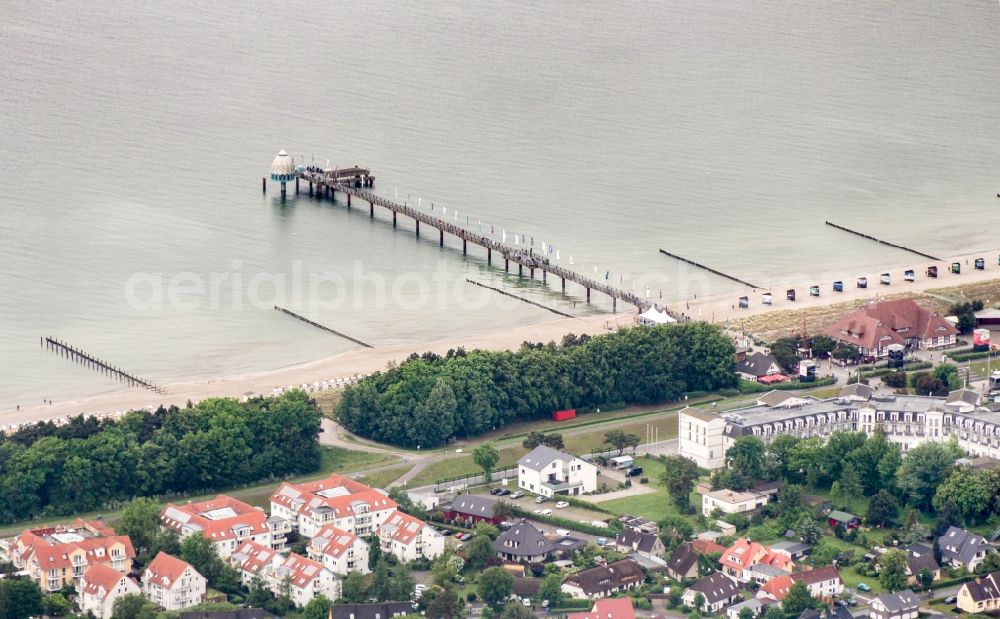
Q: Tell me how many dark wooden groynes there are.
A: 5